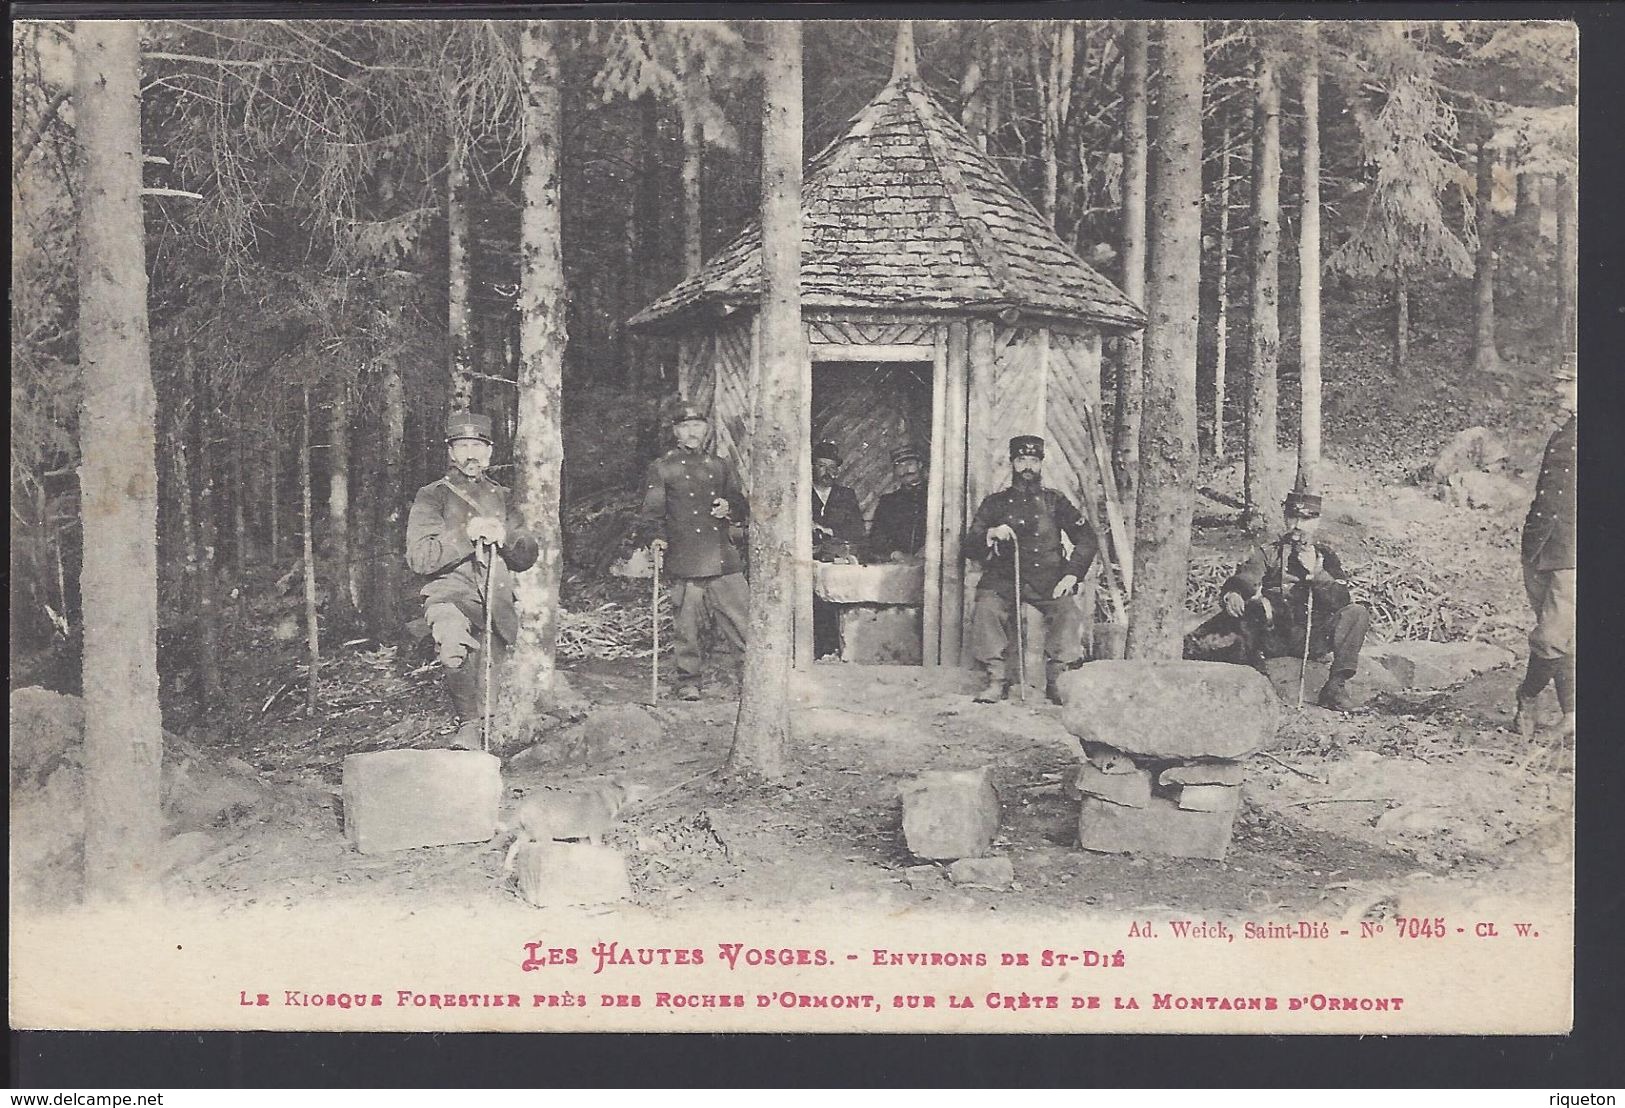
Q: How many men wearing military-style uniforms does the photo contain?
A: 6